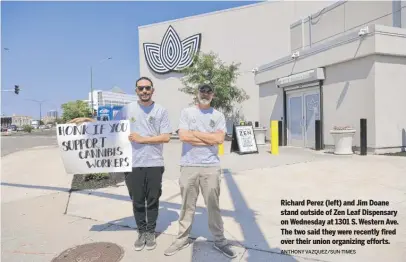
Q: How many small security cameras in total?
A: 3